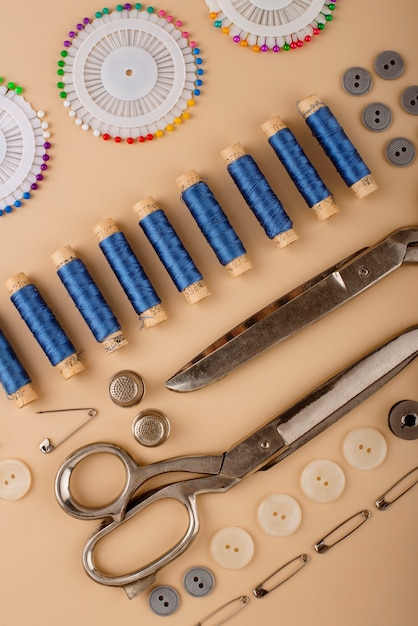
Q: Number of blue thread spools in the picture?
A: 9